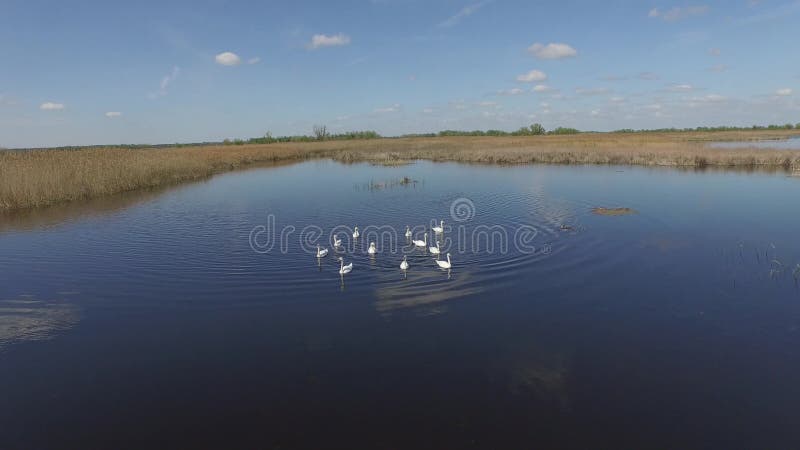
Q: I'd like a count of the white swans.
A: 11